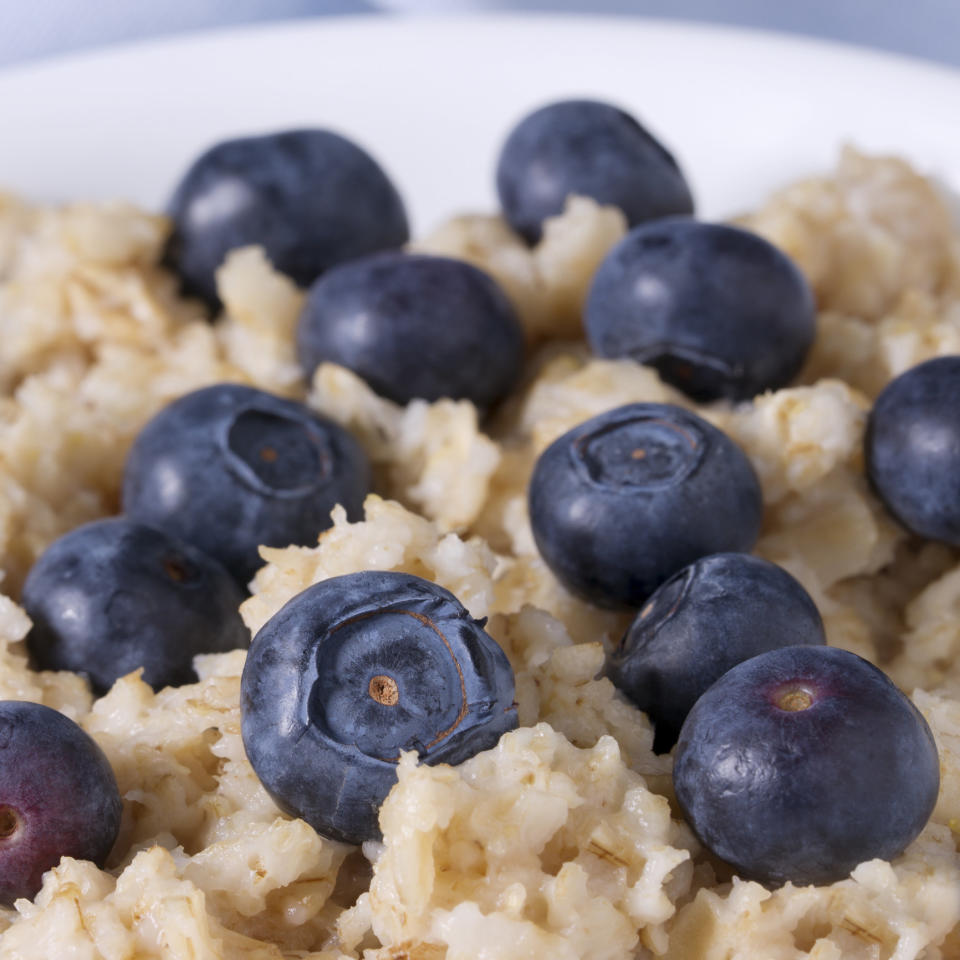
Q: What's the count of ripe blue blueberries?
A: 12